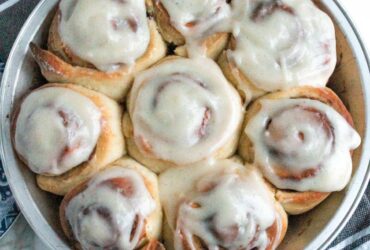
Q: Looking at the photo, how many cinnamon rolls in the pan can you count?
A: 8